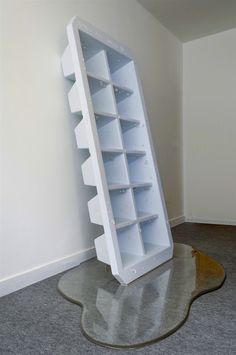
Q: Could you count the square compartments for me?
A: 12